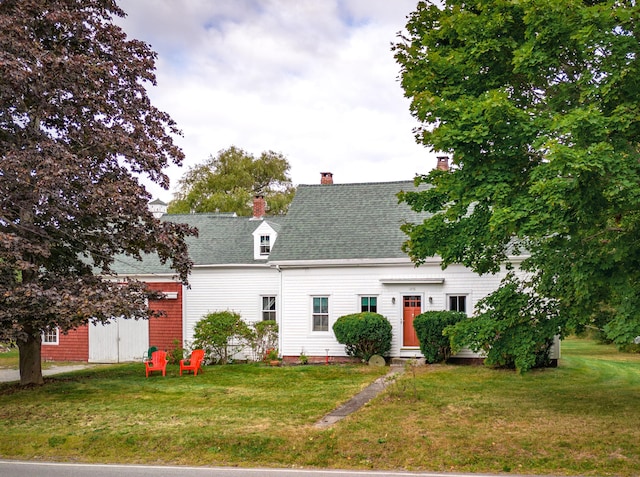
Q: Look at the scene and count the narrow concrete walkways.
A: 1